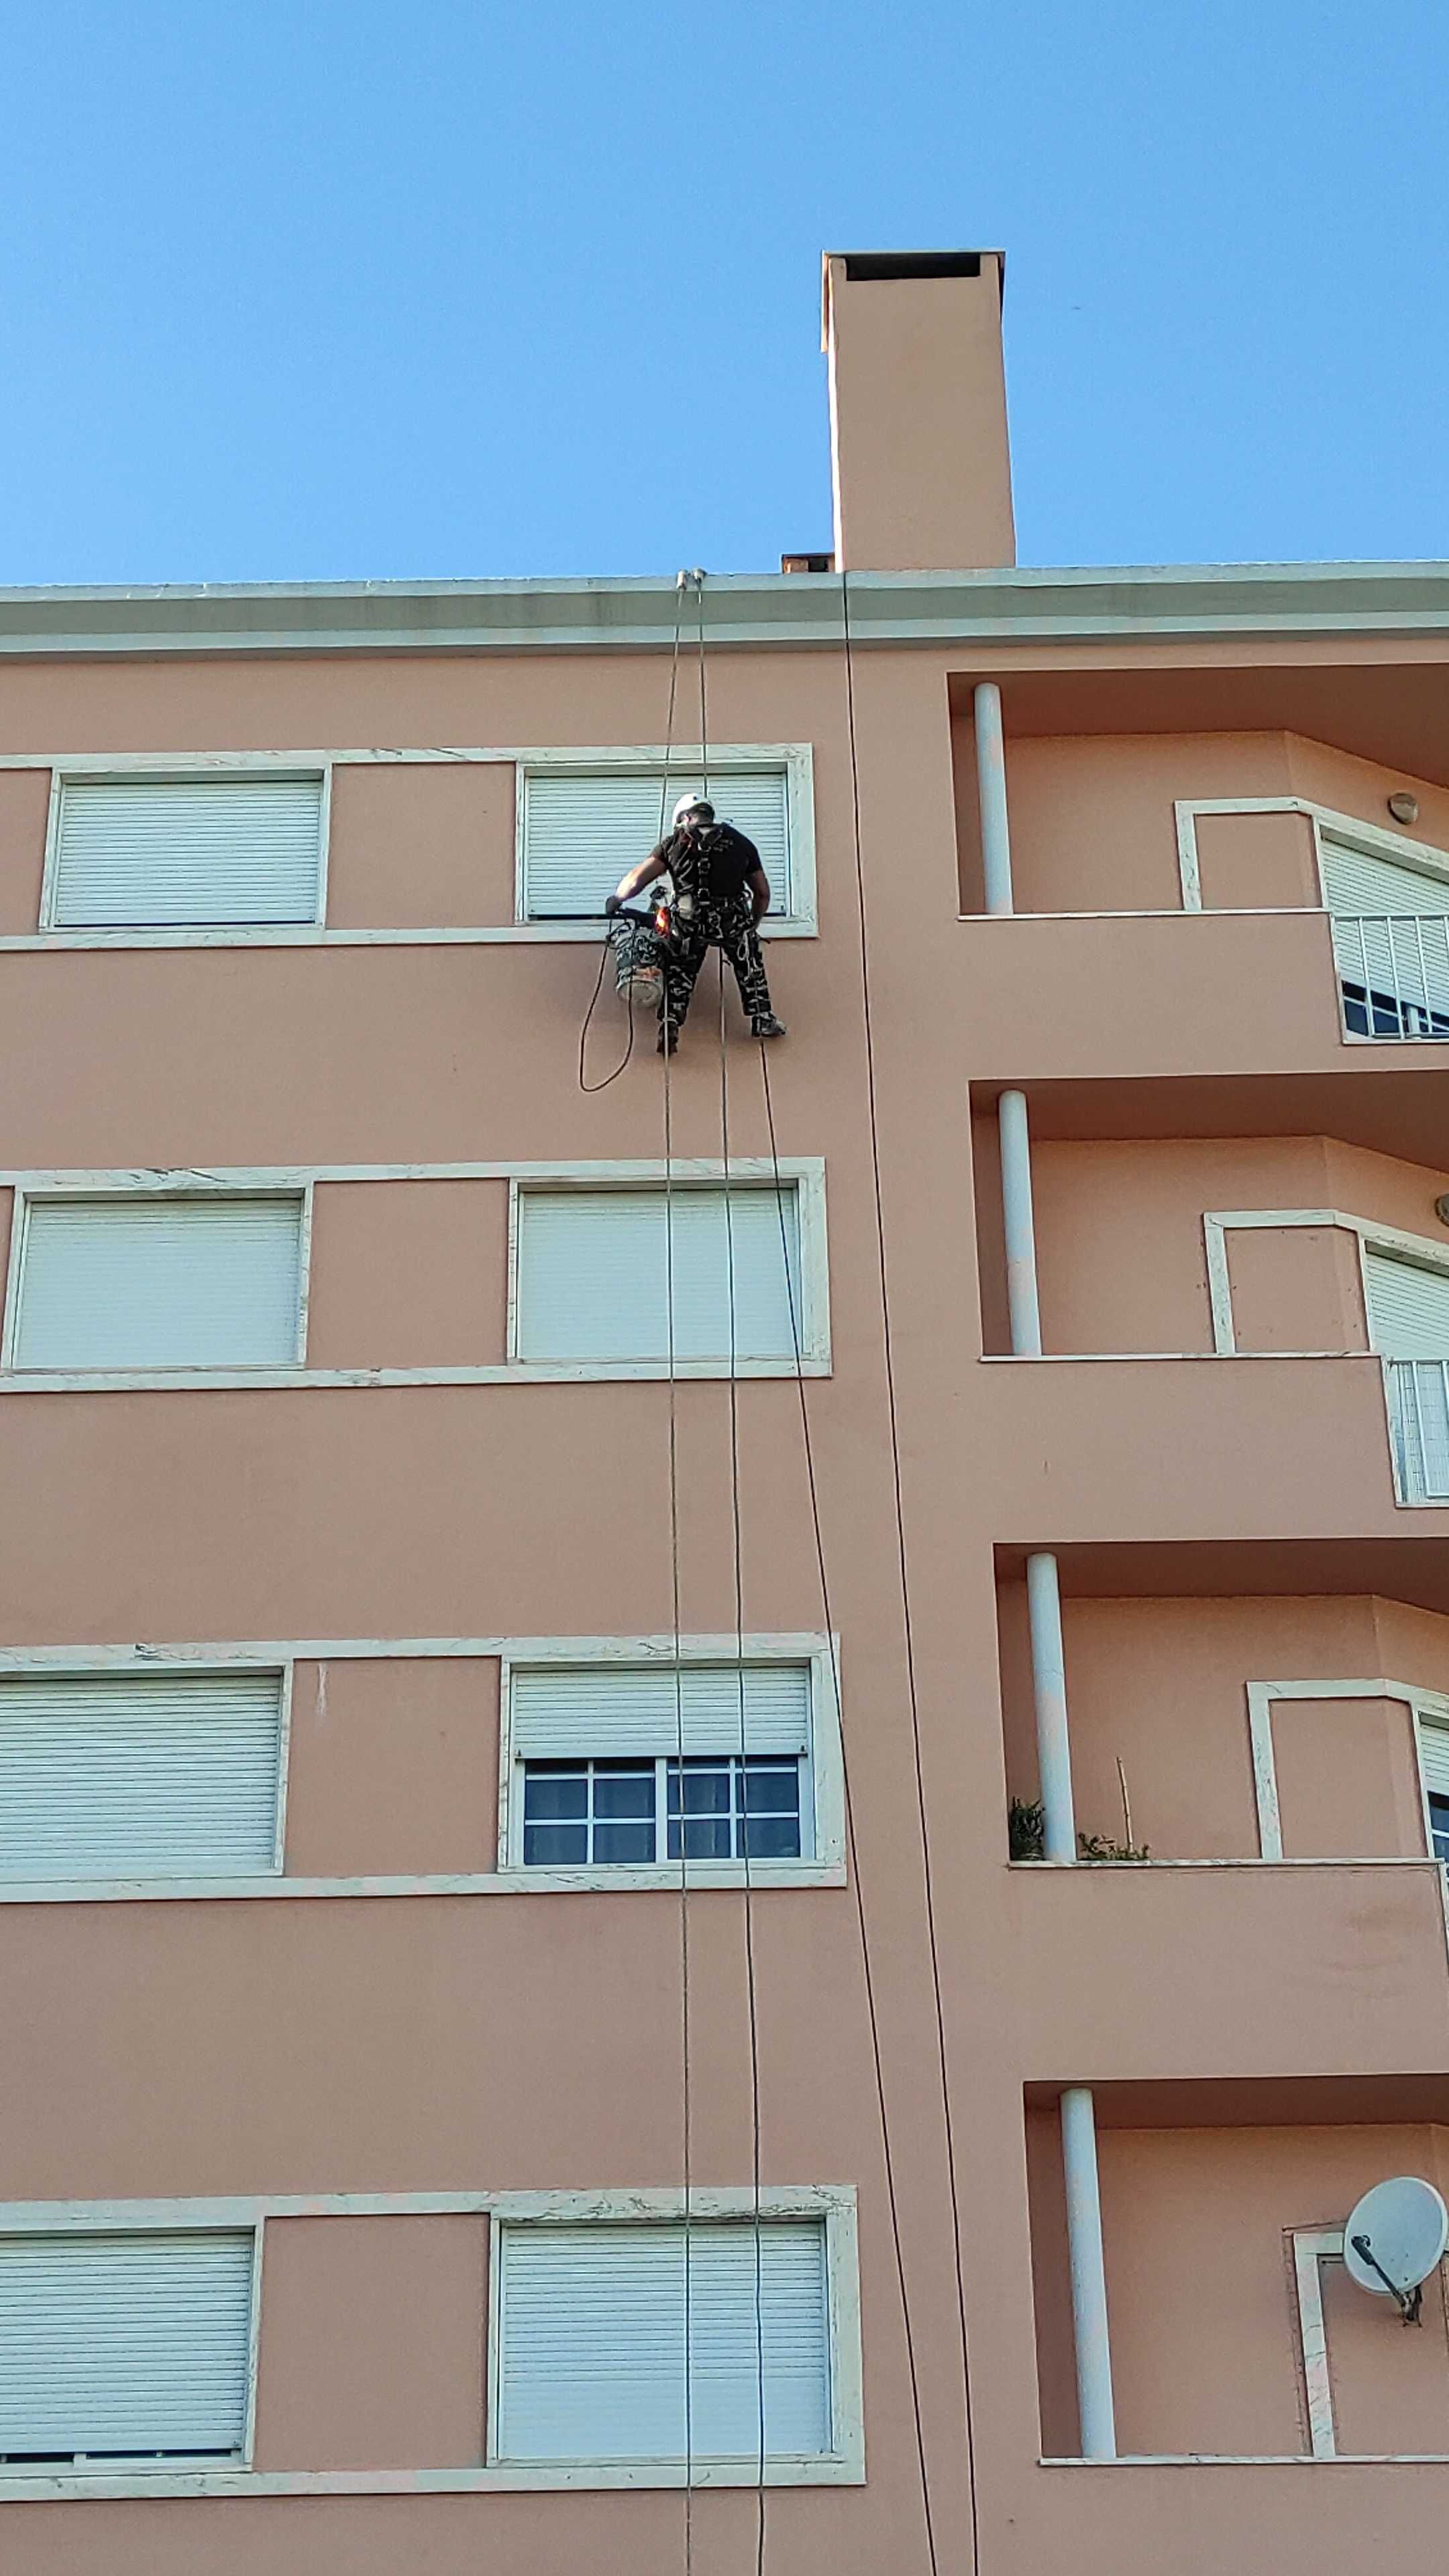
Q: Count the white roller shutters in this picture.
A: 11